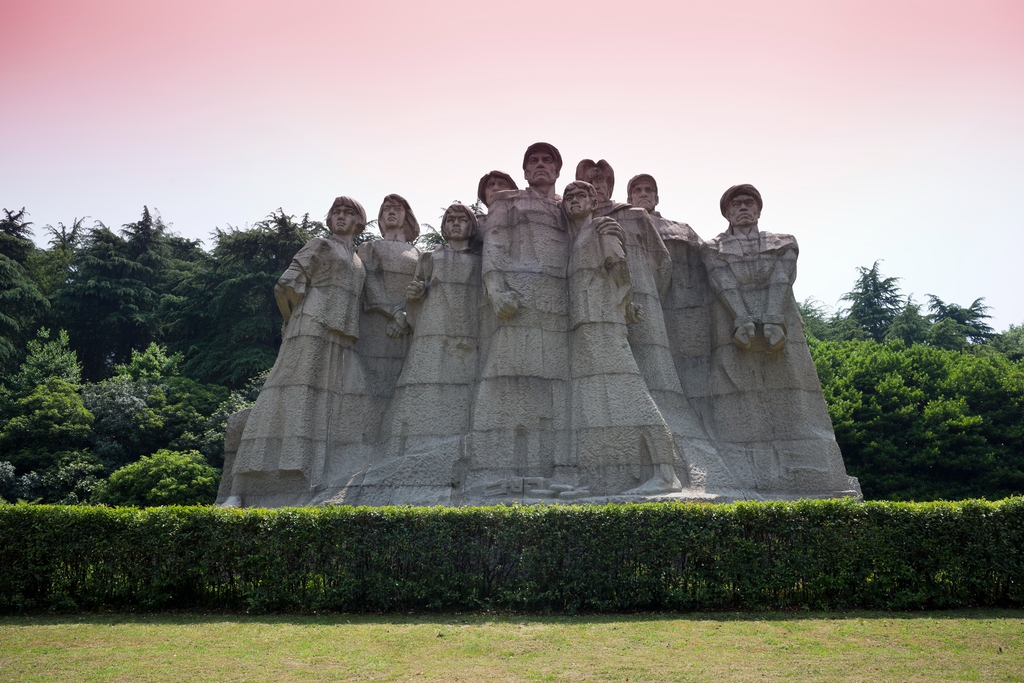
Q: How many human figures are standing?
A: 9